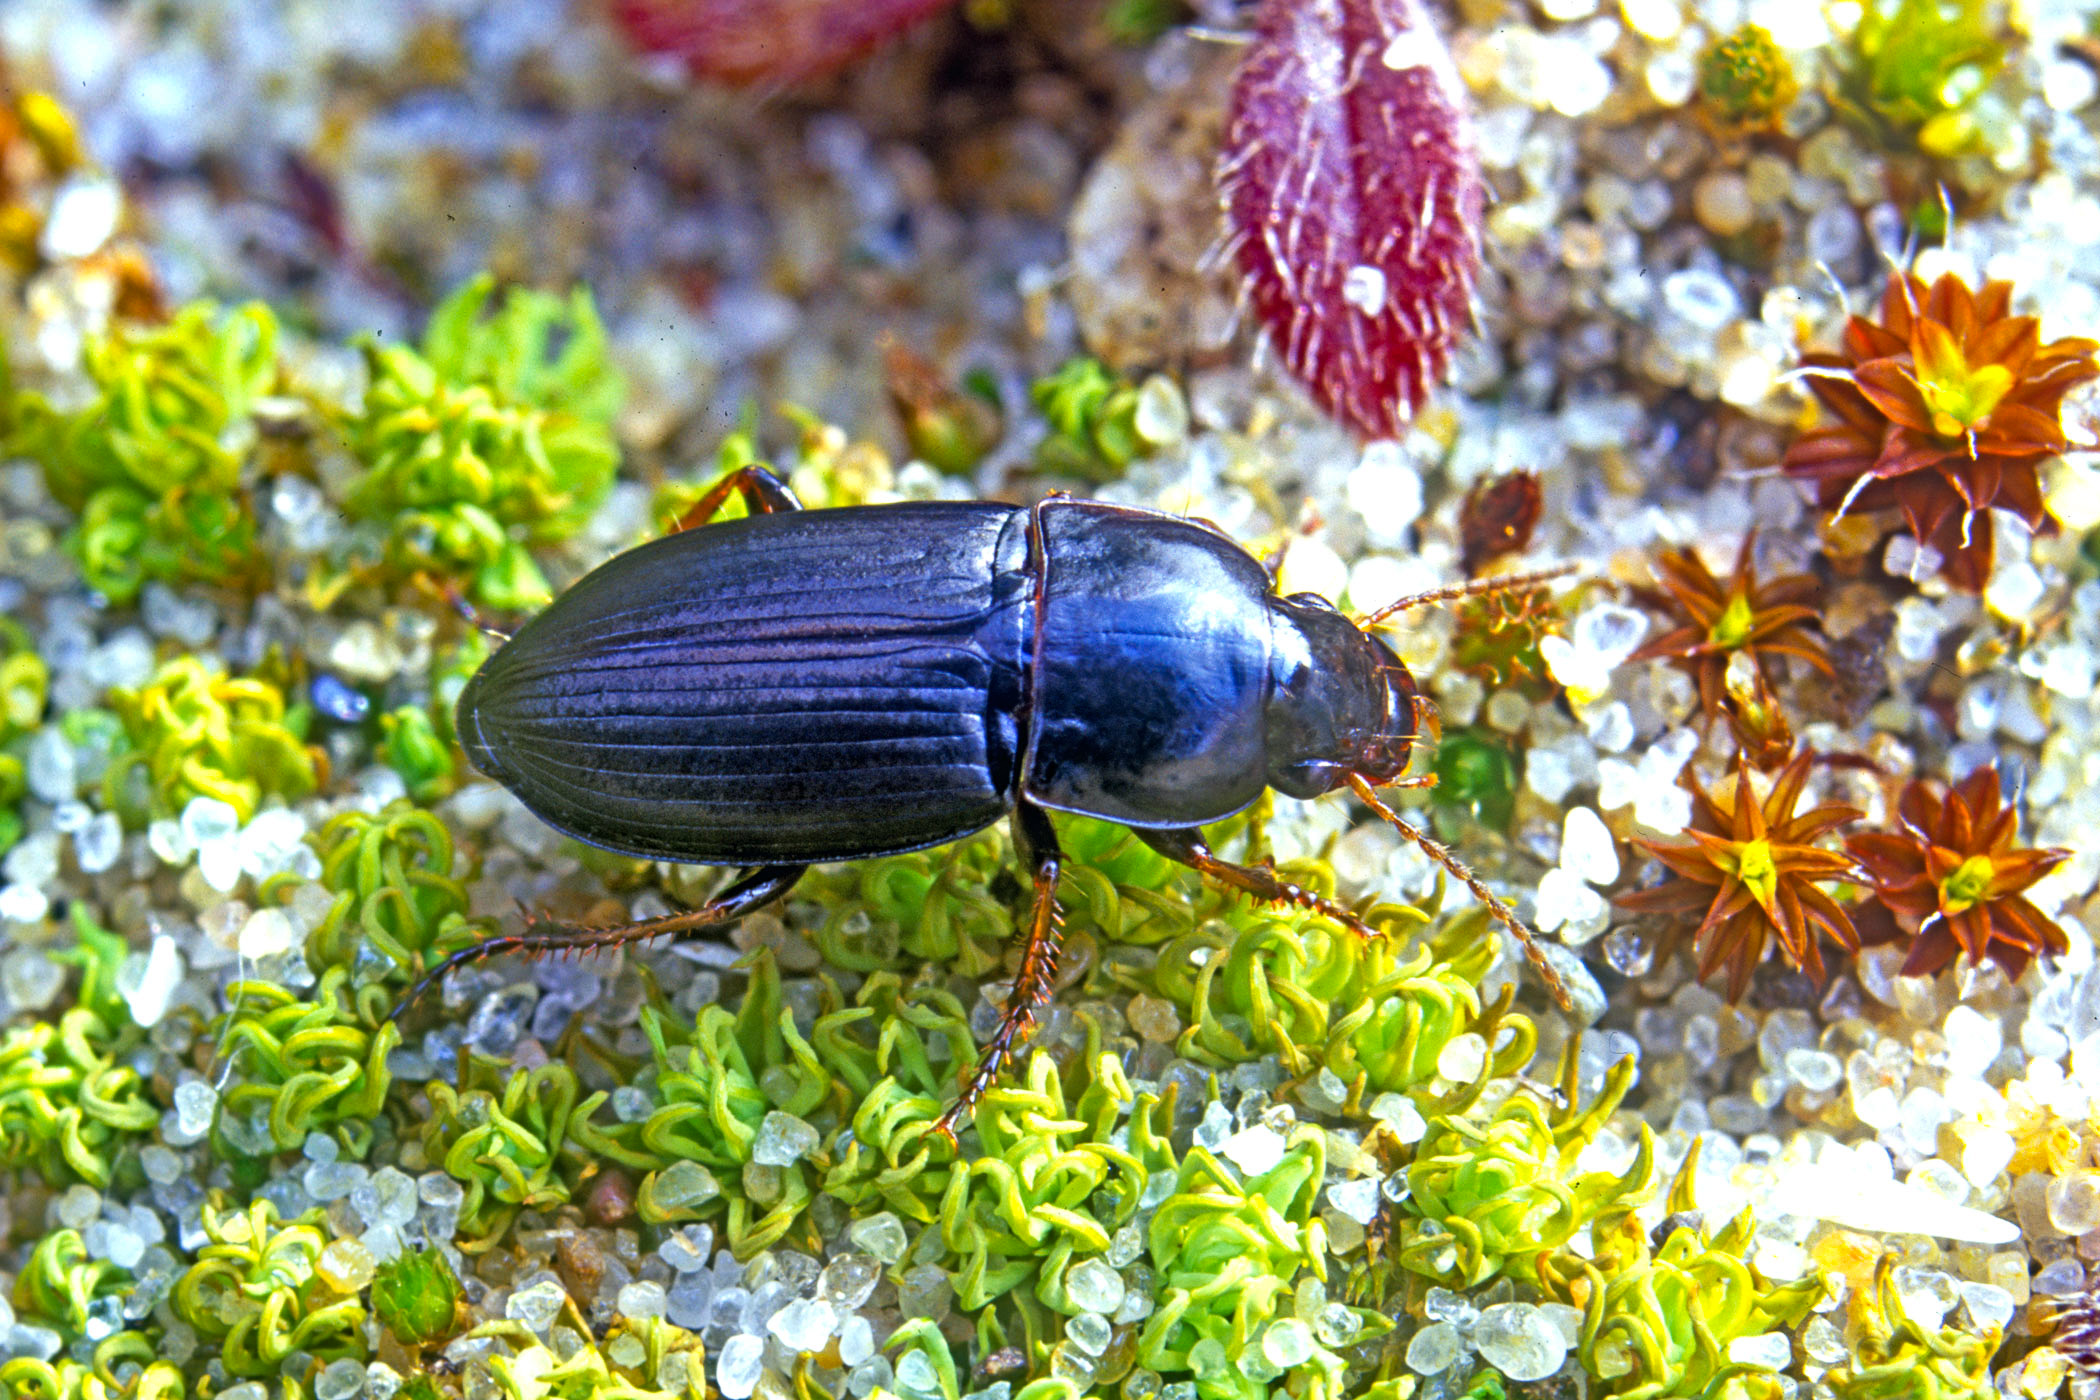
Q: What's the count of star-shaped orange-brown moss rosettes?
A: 4